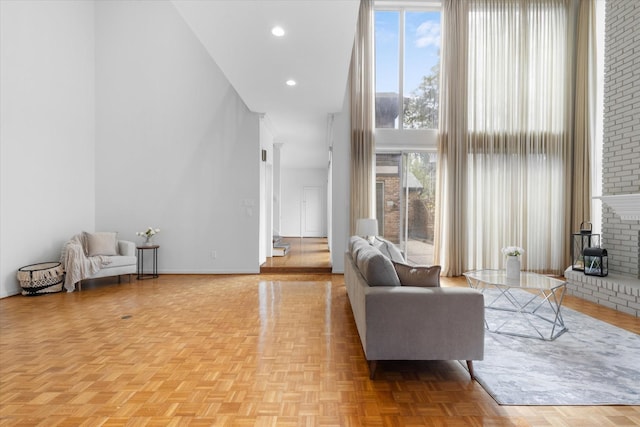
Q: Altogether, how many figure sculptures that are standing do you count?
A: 0